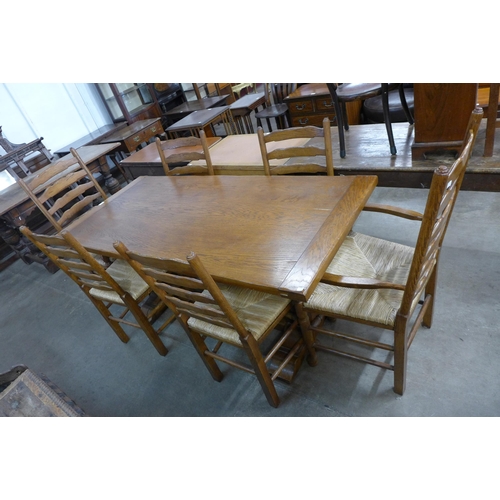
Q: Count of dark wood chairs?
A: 2